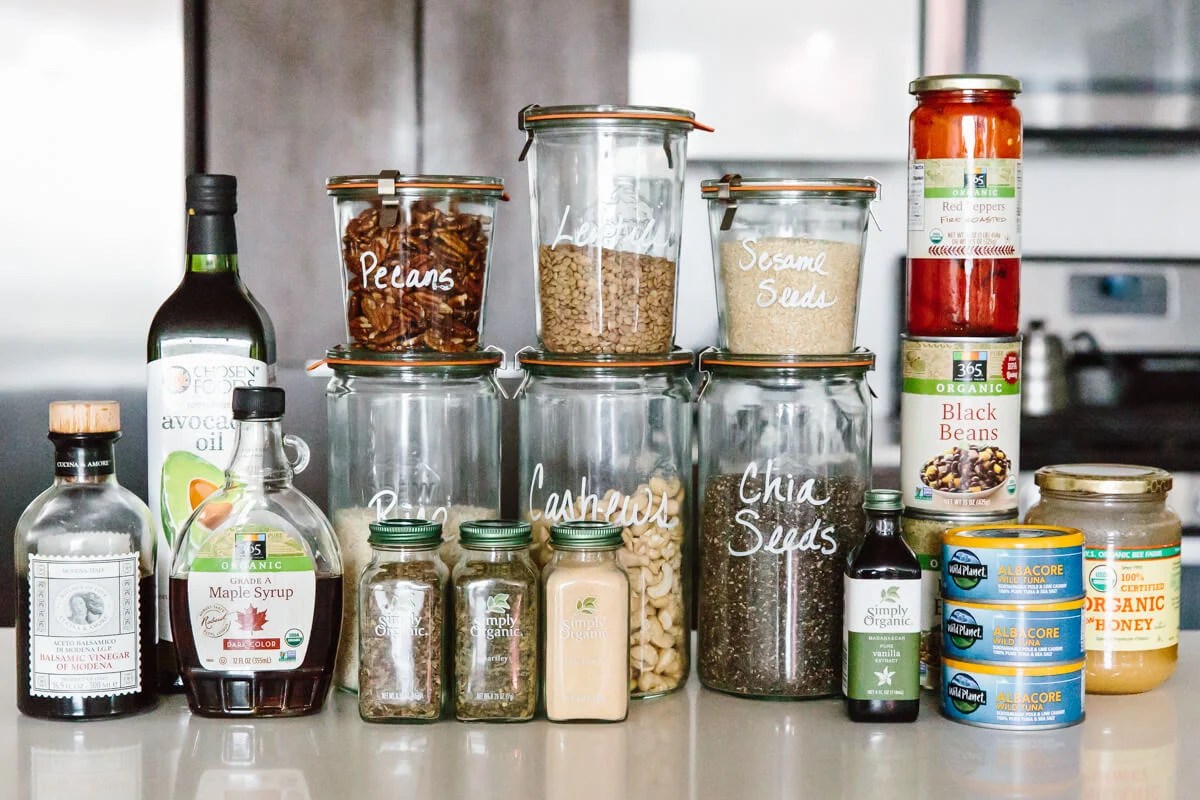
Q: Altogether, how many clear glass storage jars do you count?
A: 6